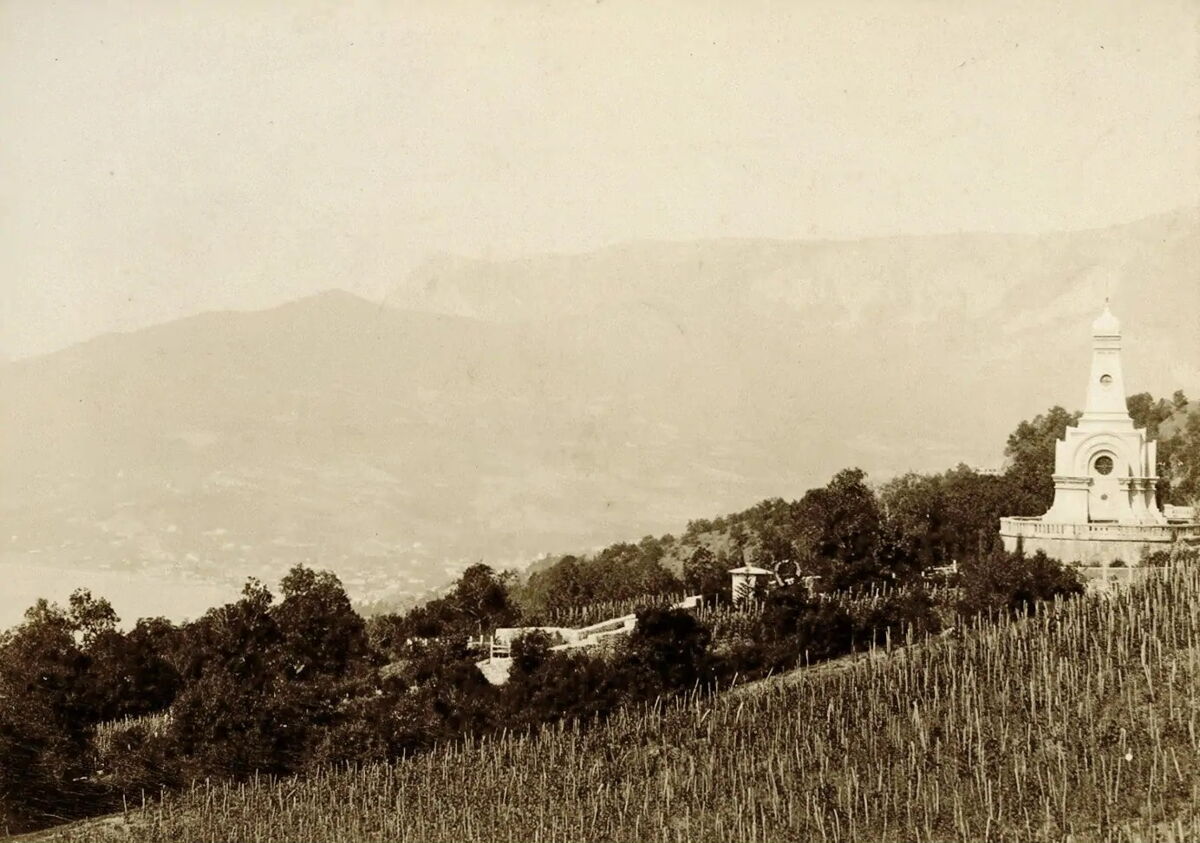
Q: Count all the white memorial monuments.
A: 1